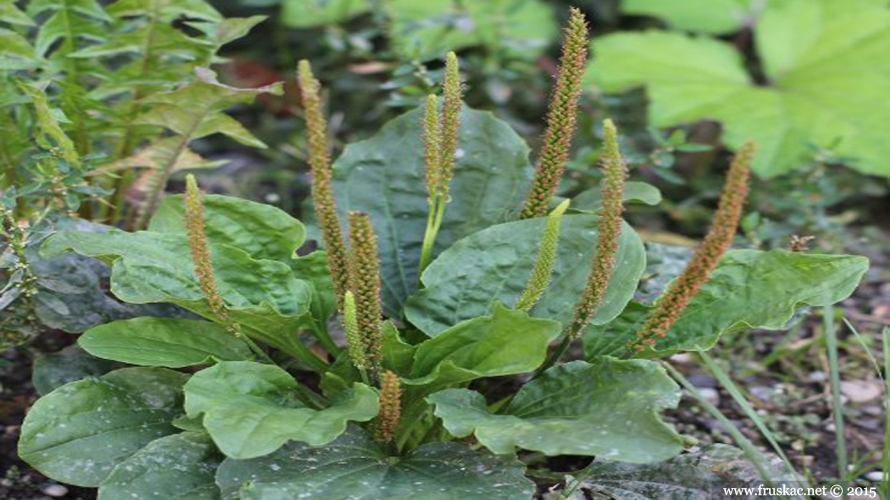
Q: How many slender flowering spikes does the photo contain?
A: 11